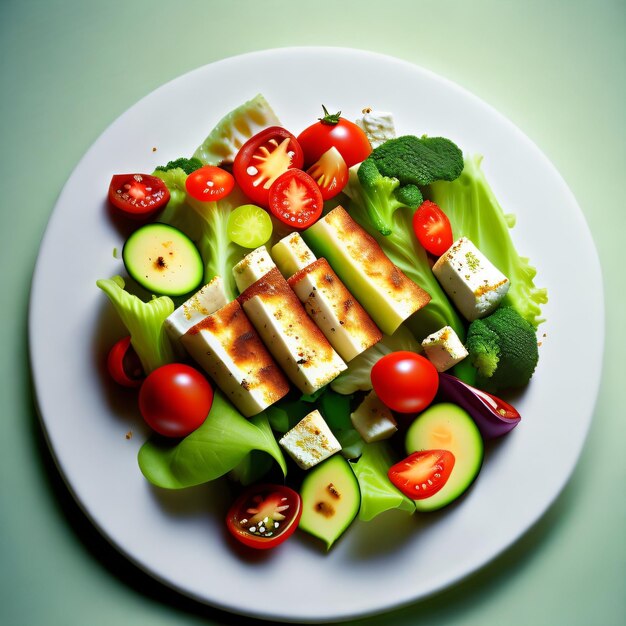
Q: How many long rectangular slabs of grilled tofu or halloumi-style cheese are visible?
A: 4